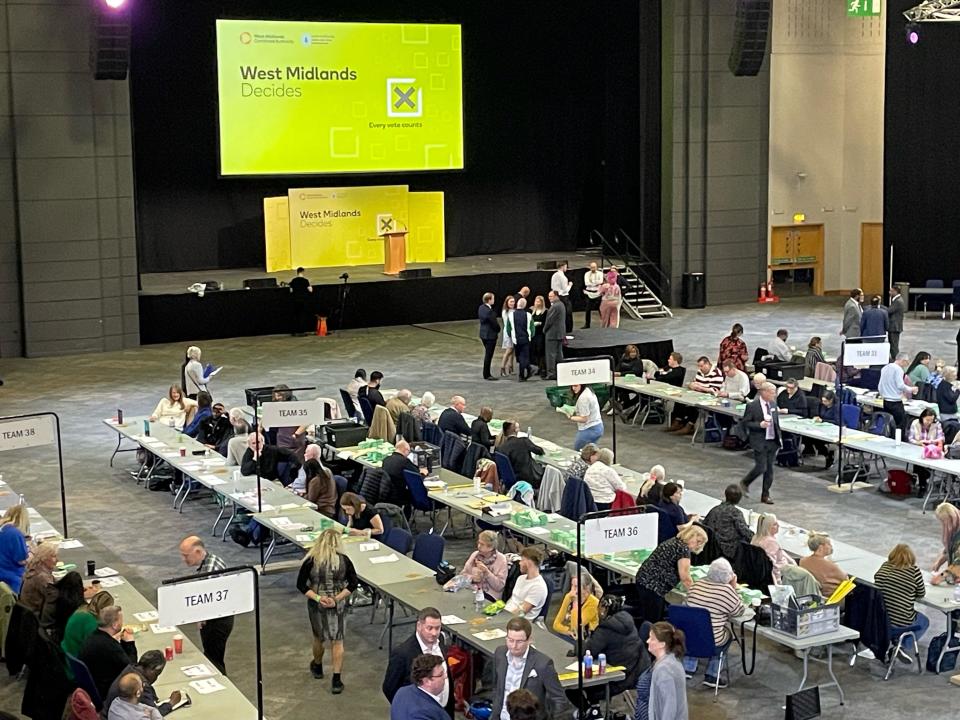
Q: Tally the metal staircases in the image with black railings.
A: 1